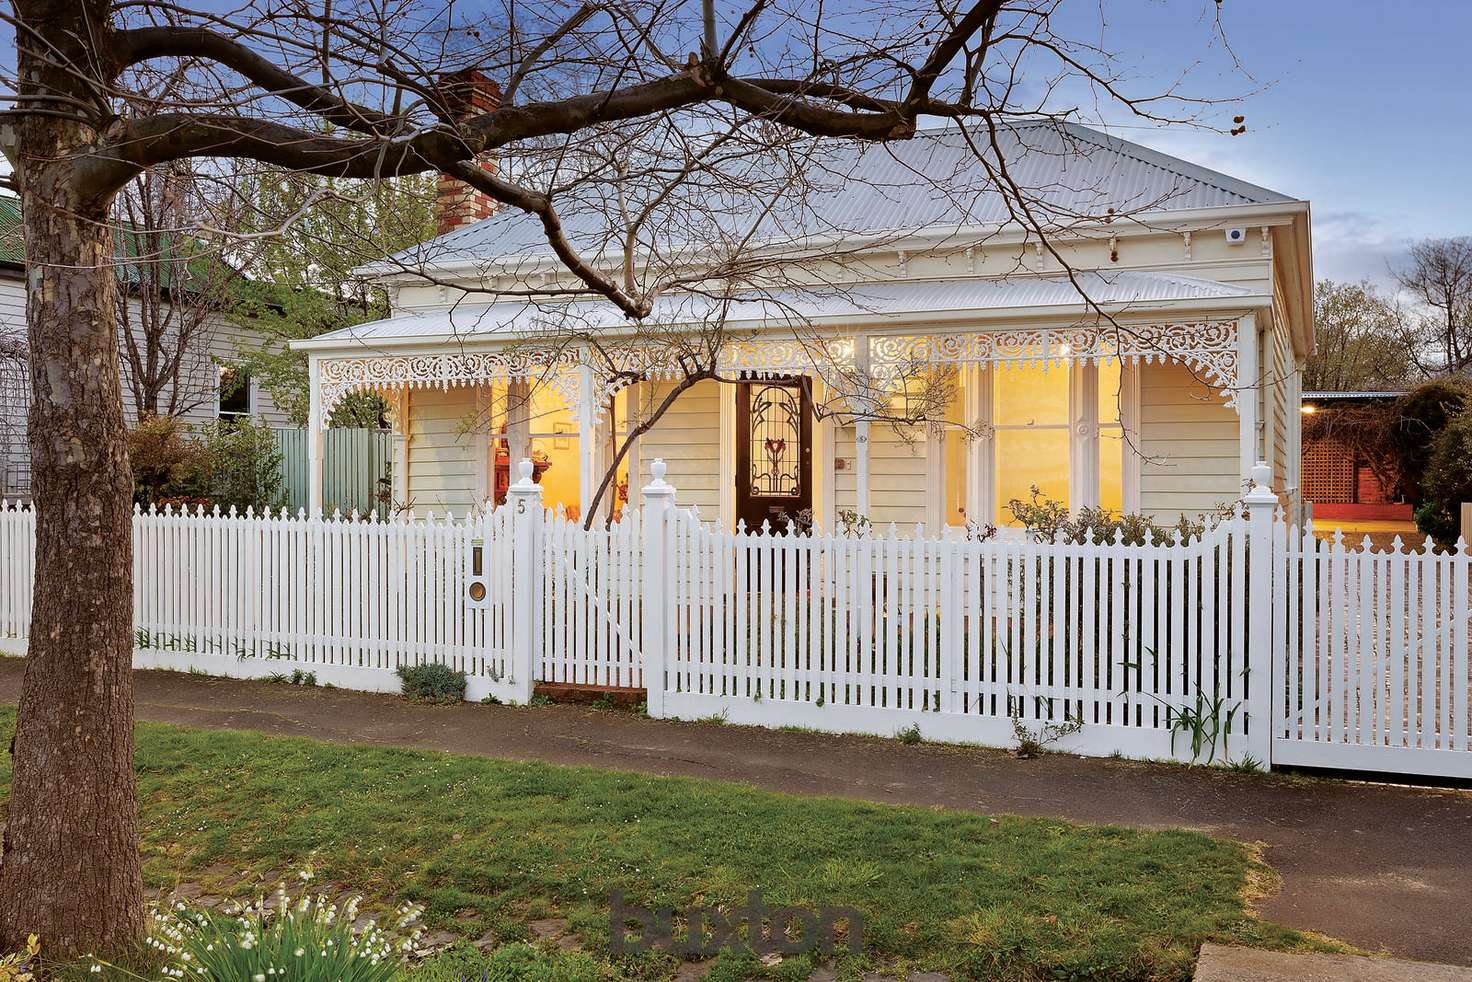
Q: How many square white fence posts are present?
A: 3